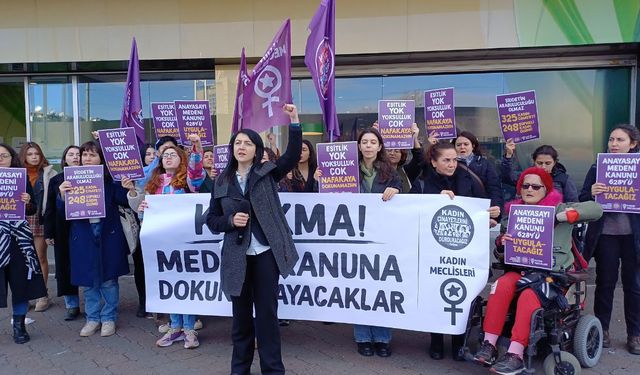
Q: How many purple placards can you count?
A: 12